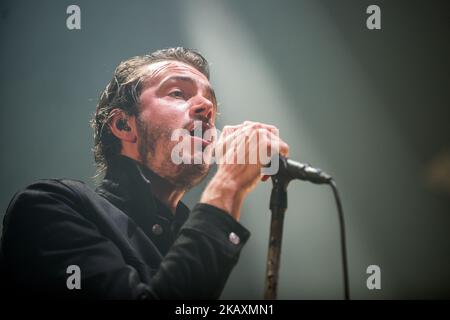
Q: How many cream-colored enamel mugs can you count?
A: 0